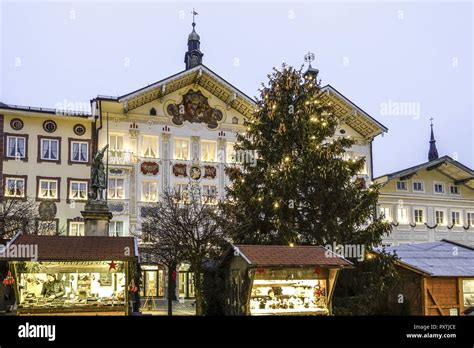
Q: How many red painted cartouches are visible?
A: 3